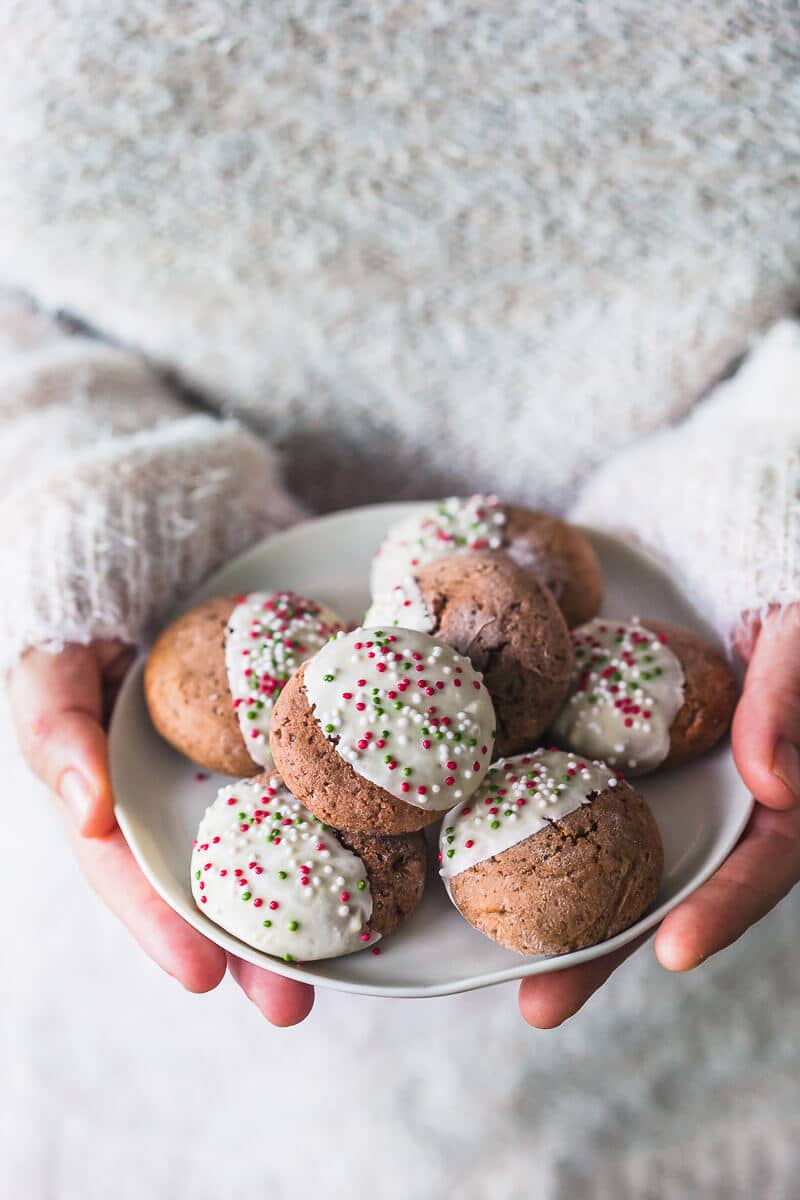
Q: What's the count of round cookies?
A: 7